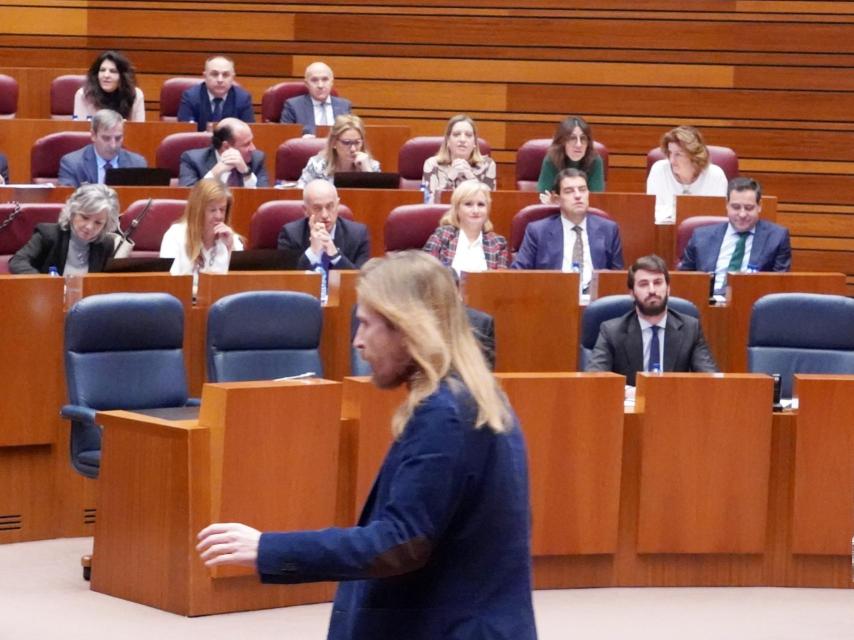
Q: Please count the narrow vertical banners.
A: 0